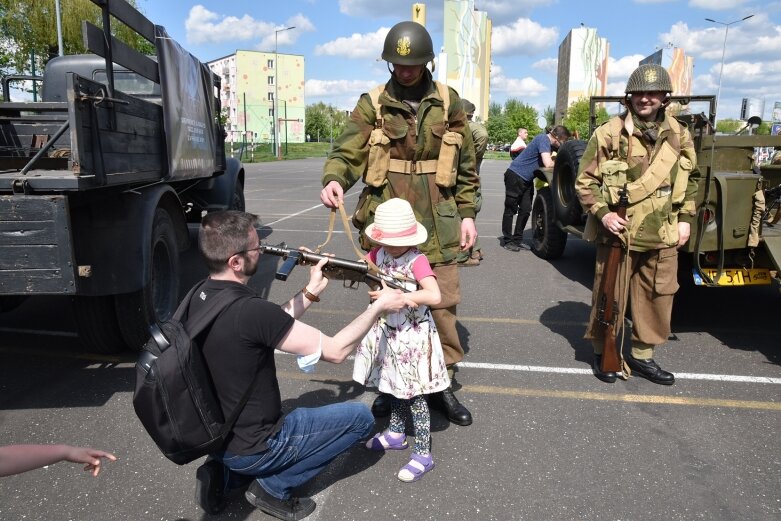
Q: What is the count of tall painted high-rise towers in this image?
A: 3